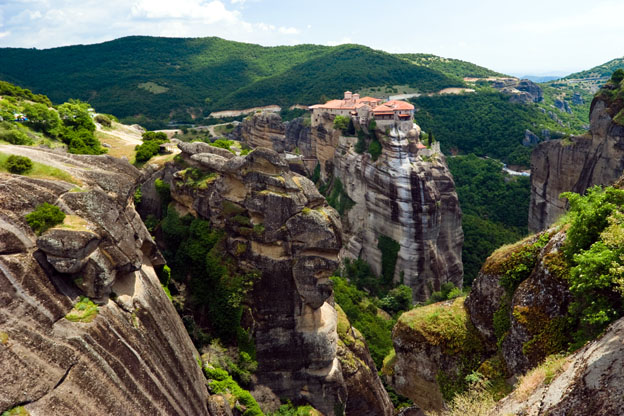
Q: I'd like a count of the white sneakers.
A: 0